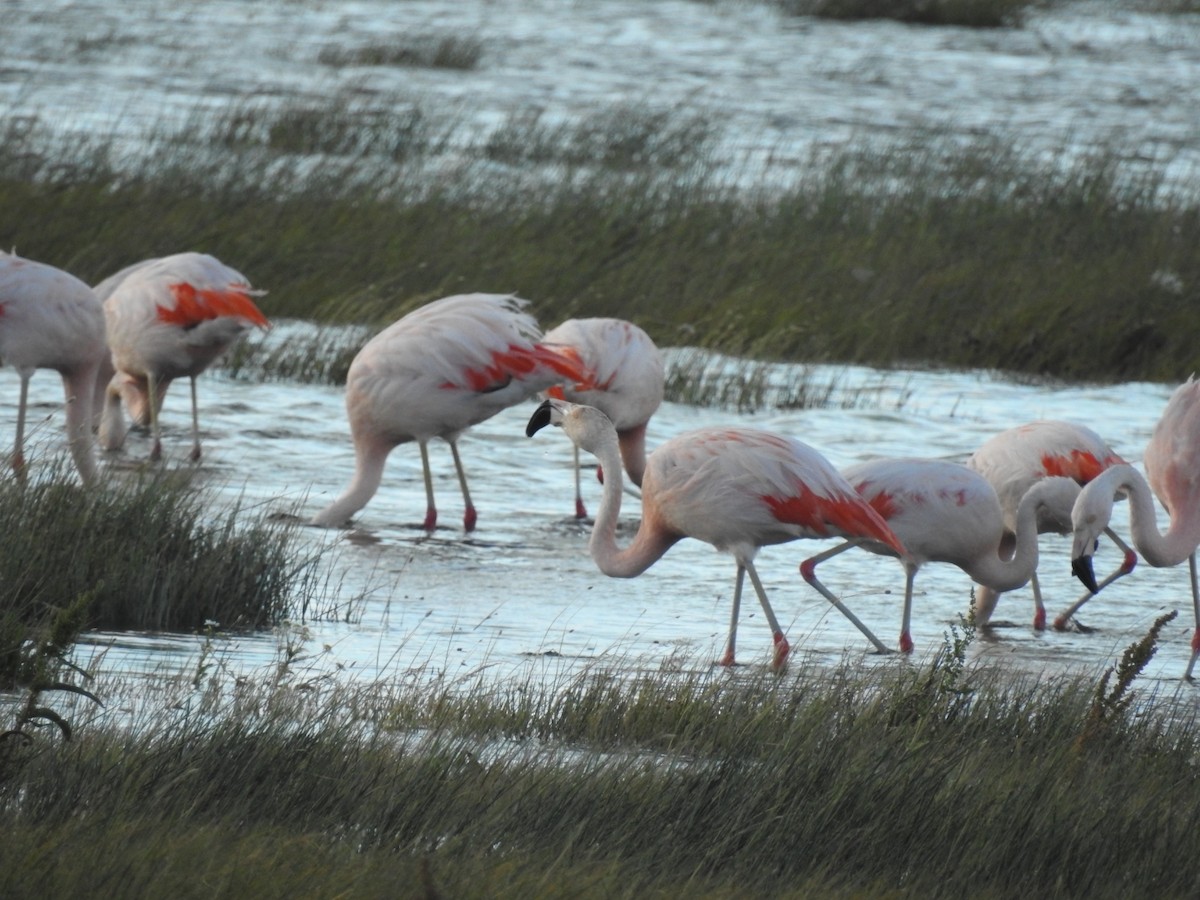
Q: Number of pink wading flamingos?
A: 9